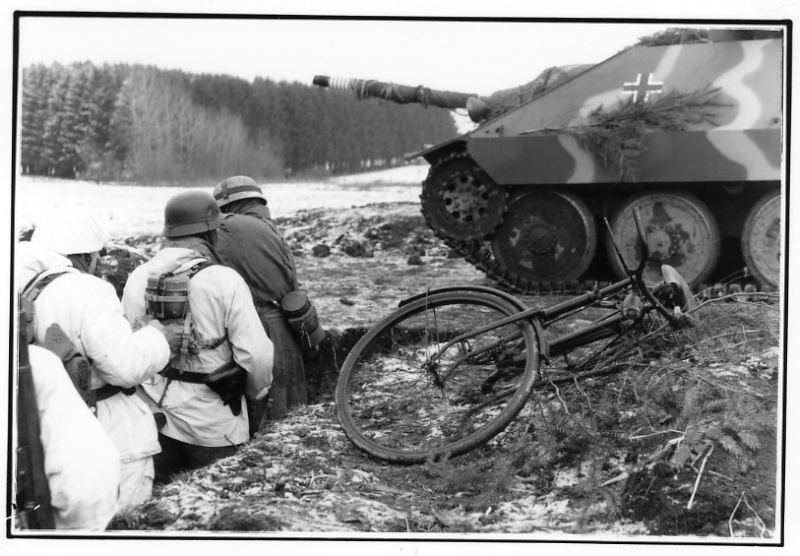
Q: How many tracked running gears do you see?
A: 1